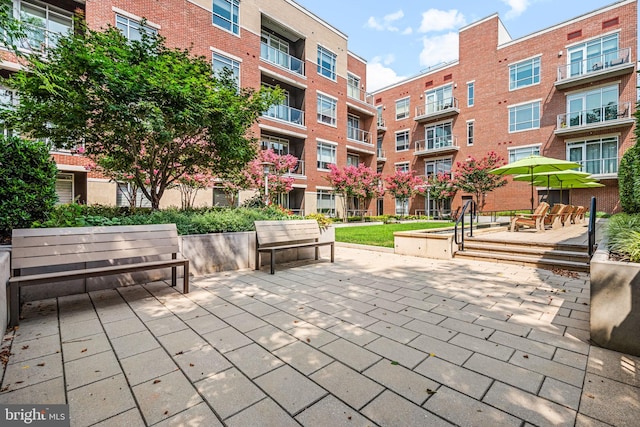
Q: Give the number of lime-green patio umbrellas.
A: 4